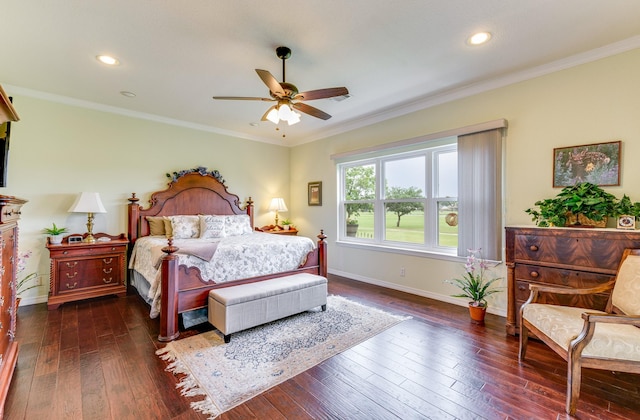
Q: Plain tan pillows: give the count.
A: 2